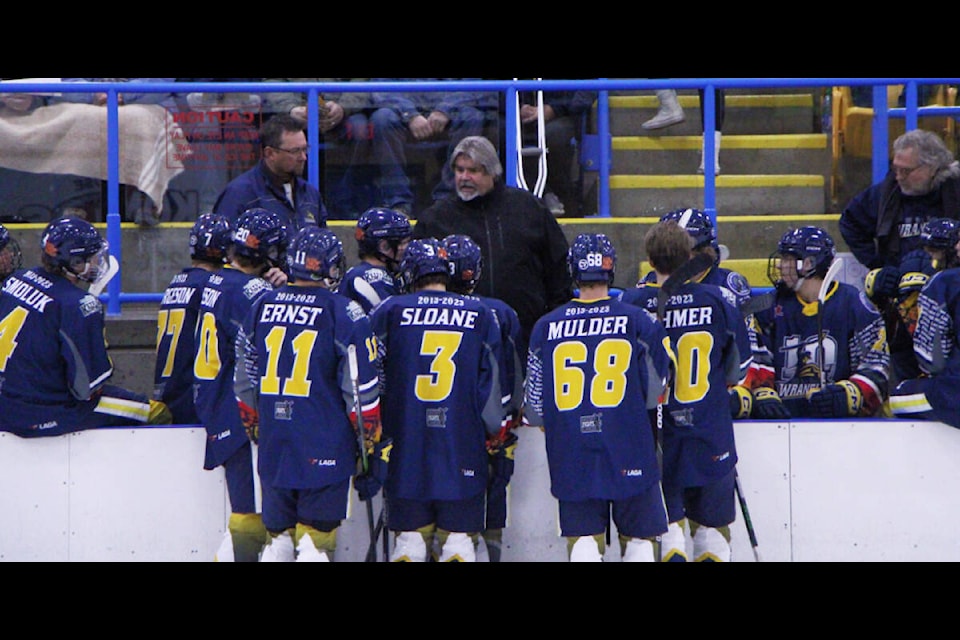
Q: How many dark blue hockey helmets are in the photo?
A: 12